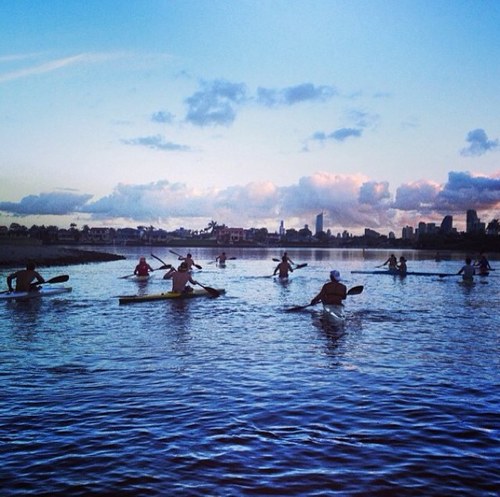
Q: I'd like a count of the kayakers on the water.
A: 12